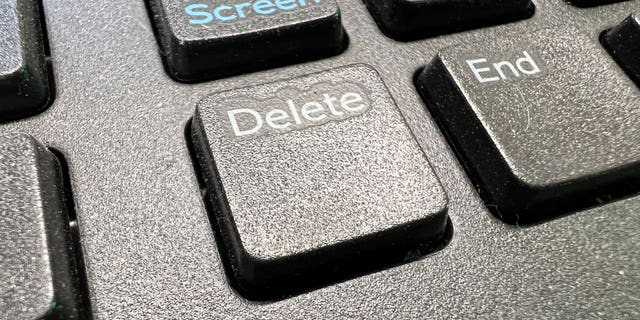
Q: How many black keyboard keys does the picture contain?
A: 8